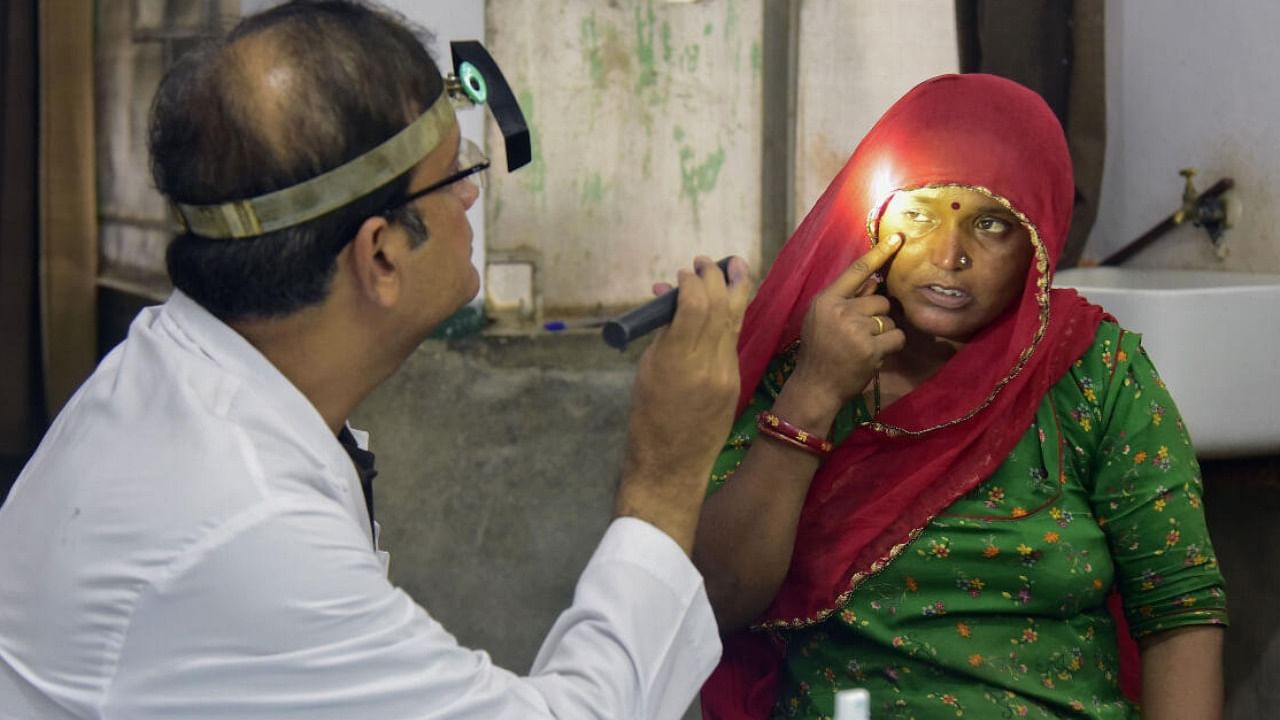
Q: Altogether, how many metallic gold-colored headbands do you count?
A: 1